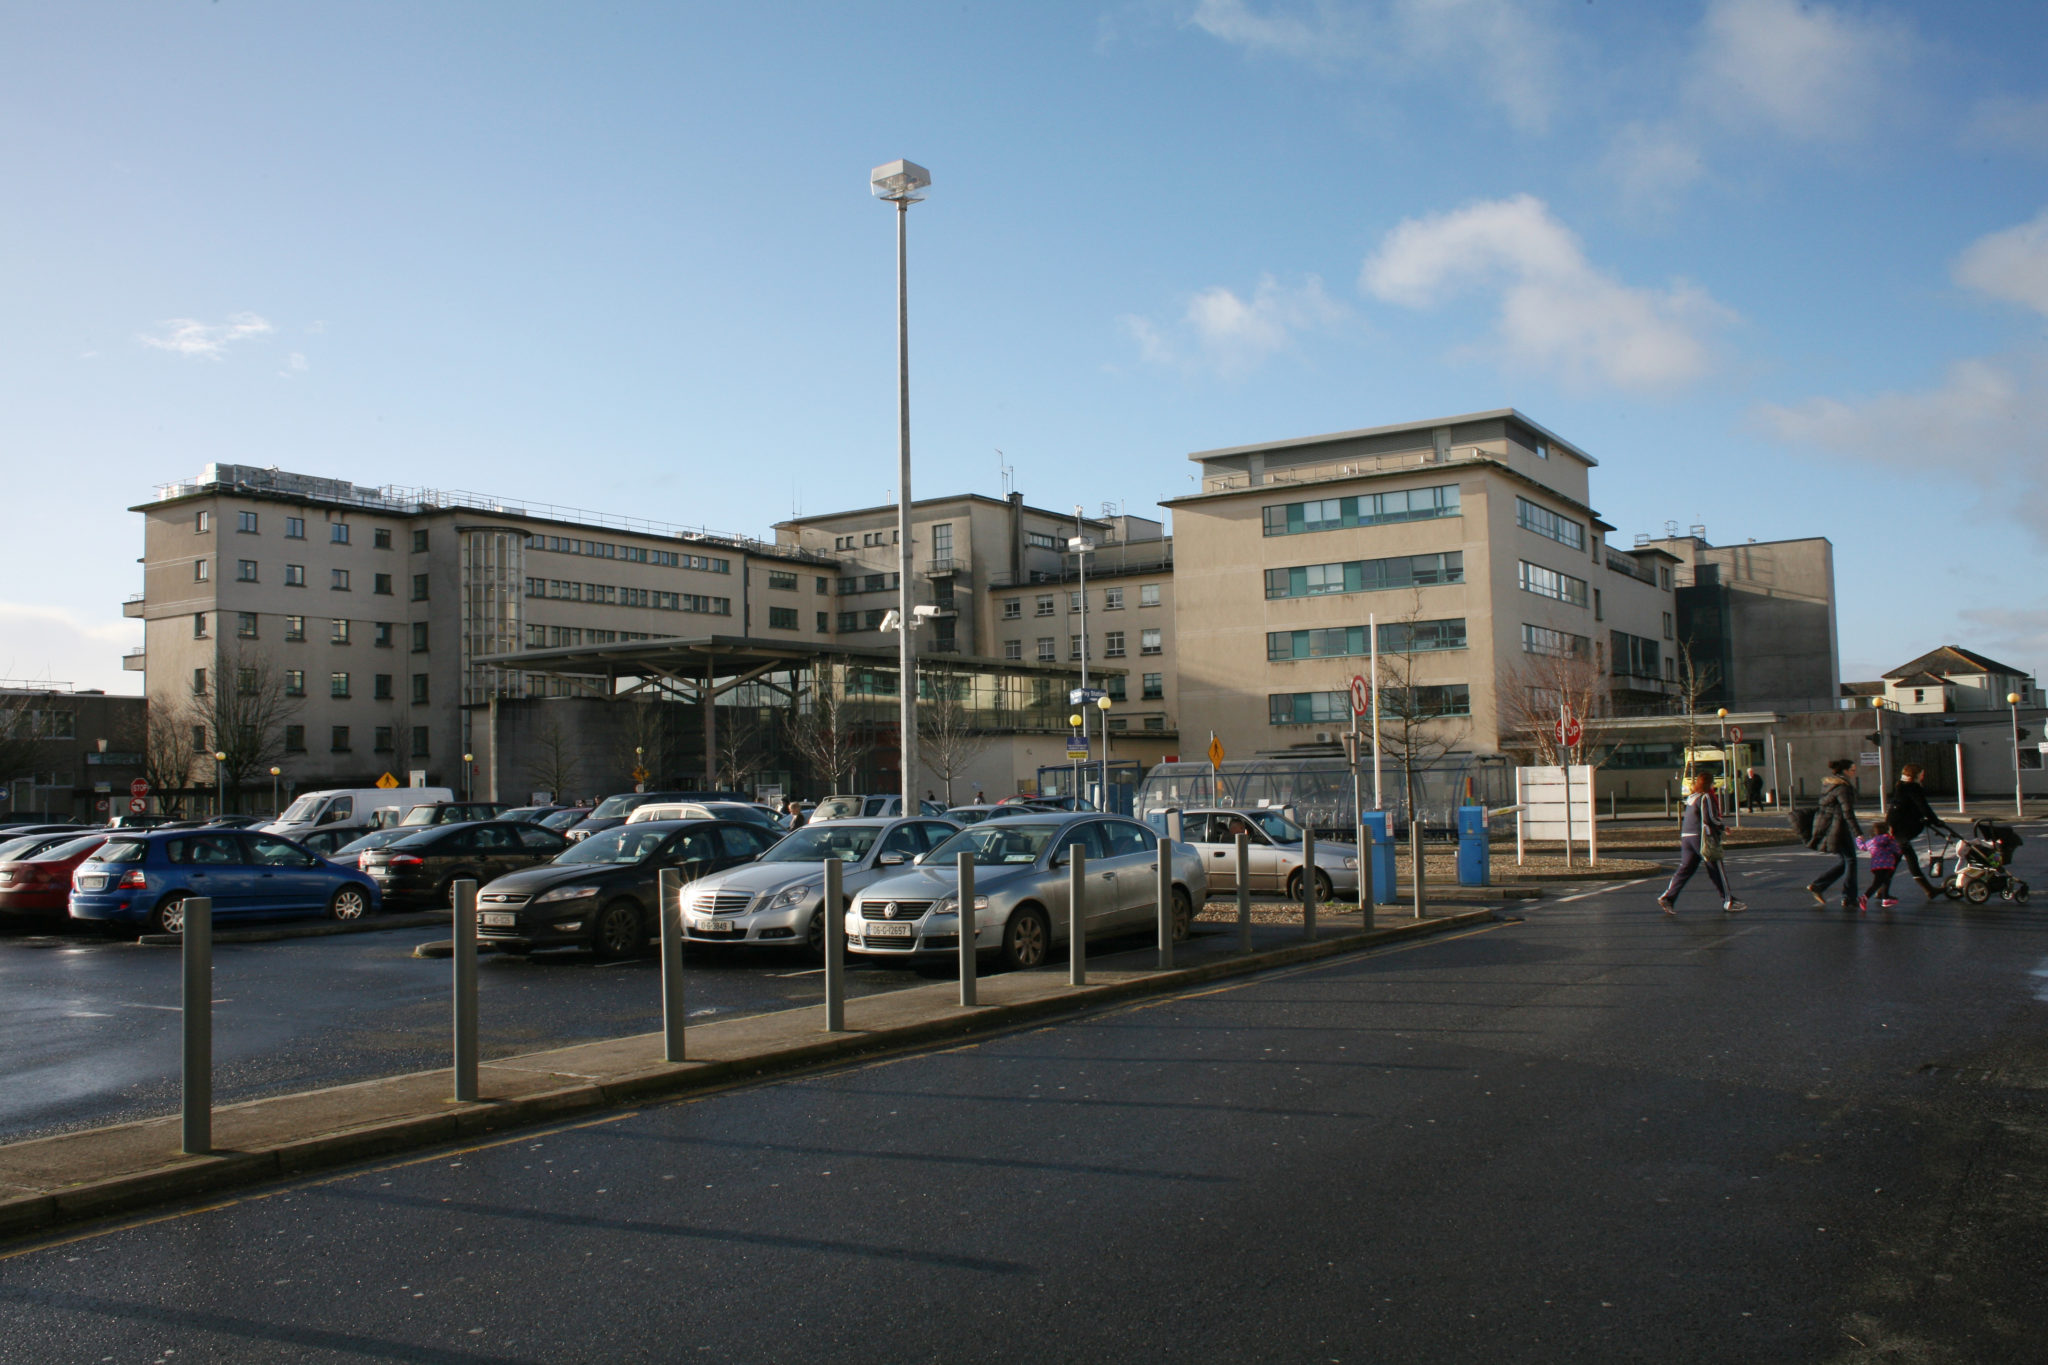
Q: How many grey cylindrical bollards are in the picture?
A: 11